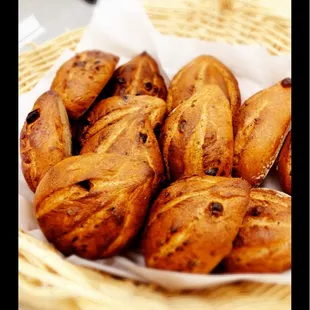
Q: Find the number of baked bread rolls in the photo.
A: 12